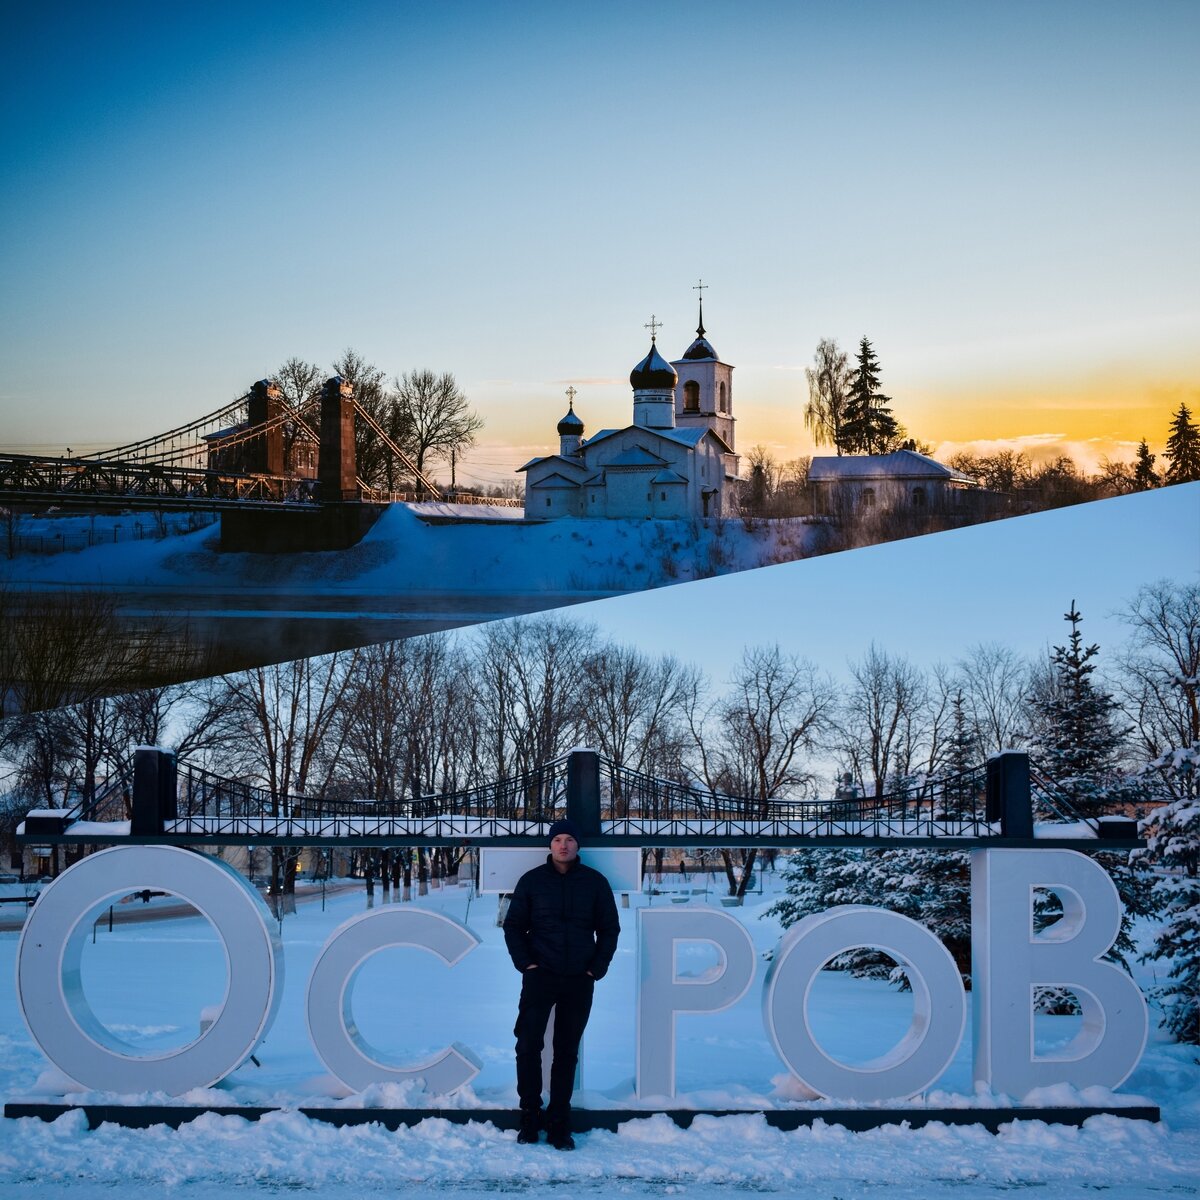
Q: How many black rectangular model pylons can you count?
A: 3